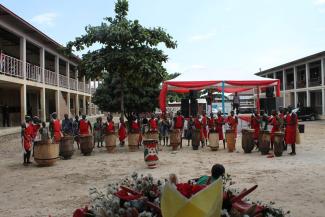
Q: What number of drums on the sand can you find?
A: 14